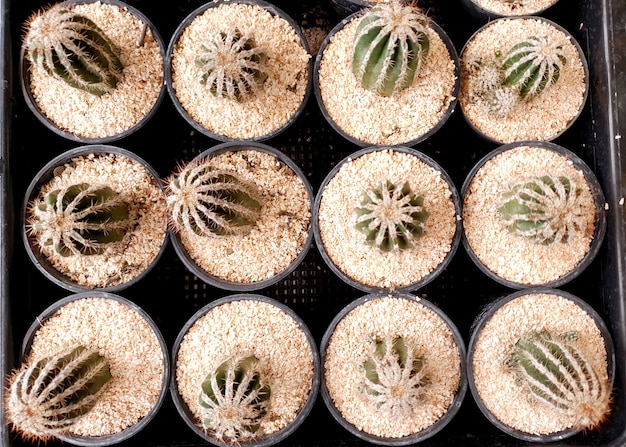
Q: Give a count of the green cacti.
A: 12